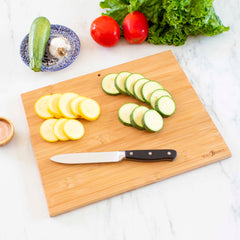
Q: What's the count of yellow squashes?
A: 8